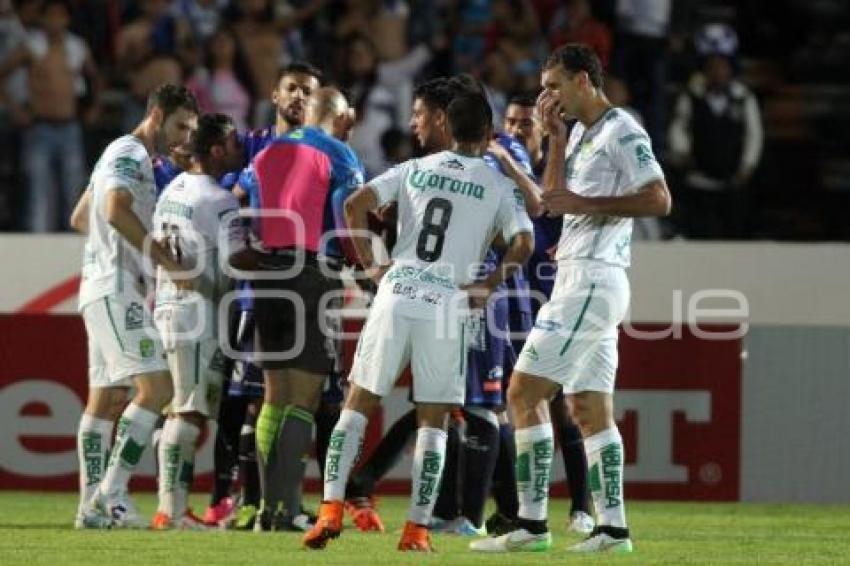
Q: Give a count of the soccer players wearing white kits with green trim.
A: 4